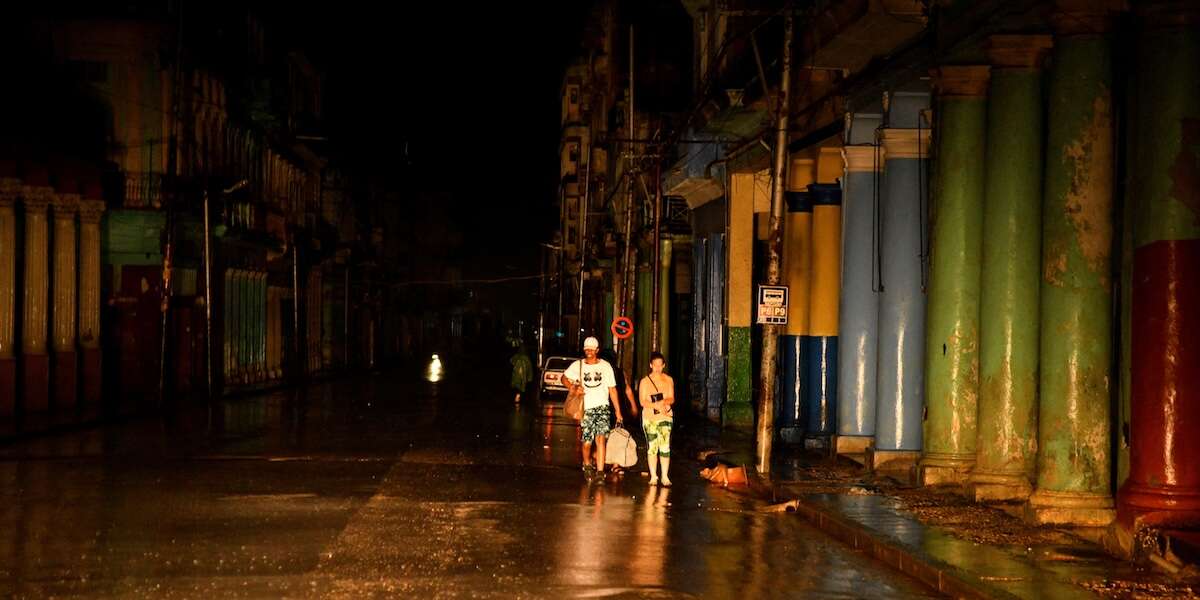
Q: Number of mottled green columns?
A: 3